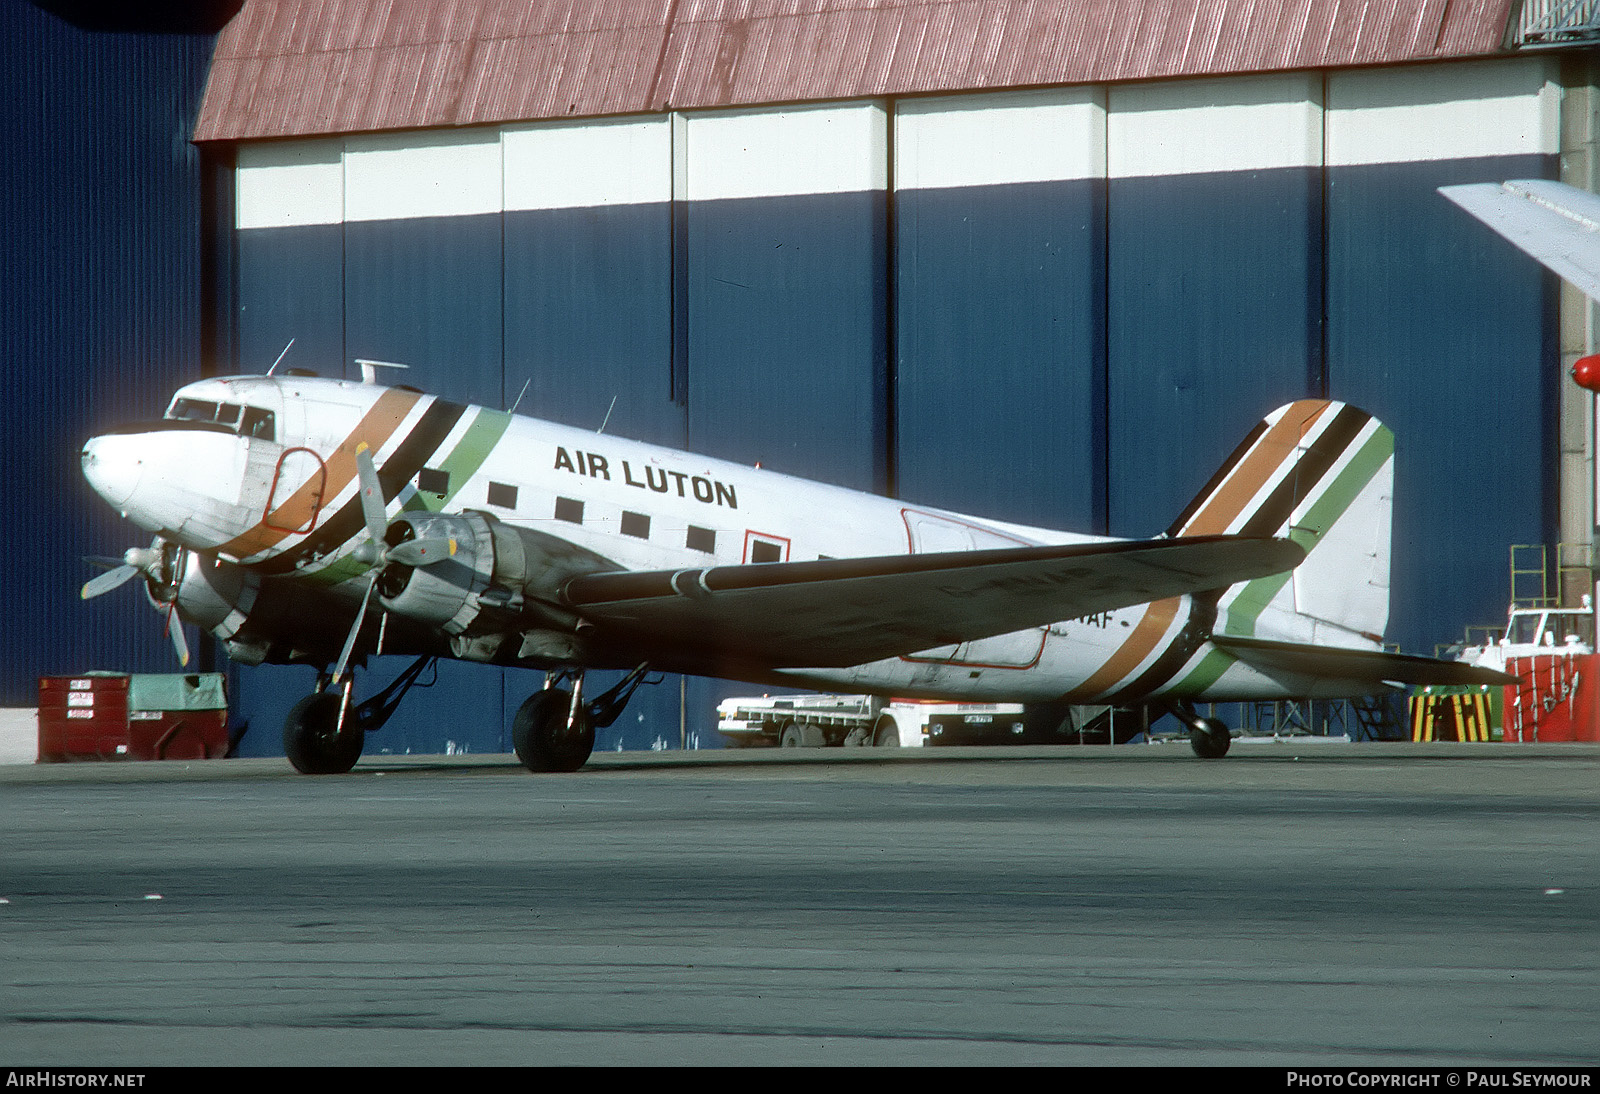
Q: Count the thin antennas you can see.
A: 3